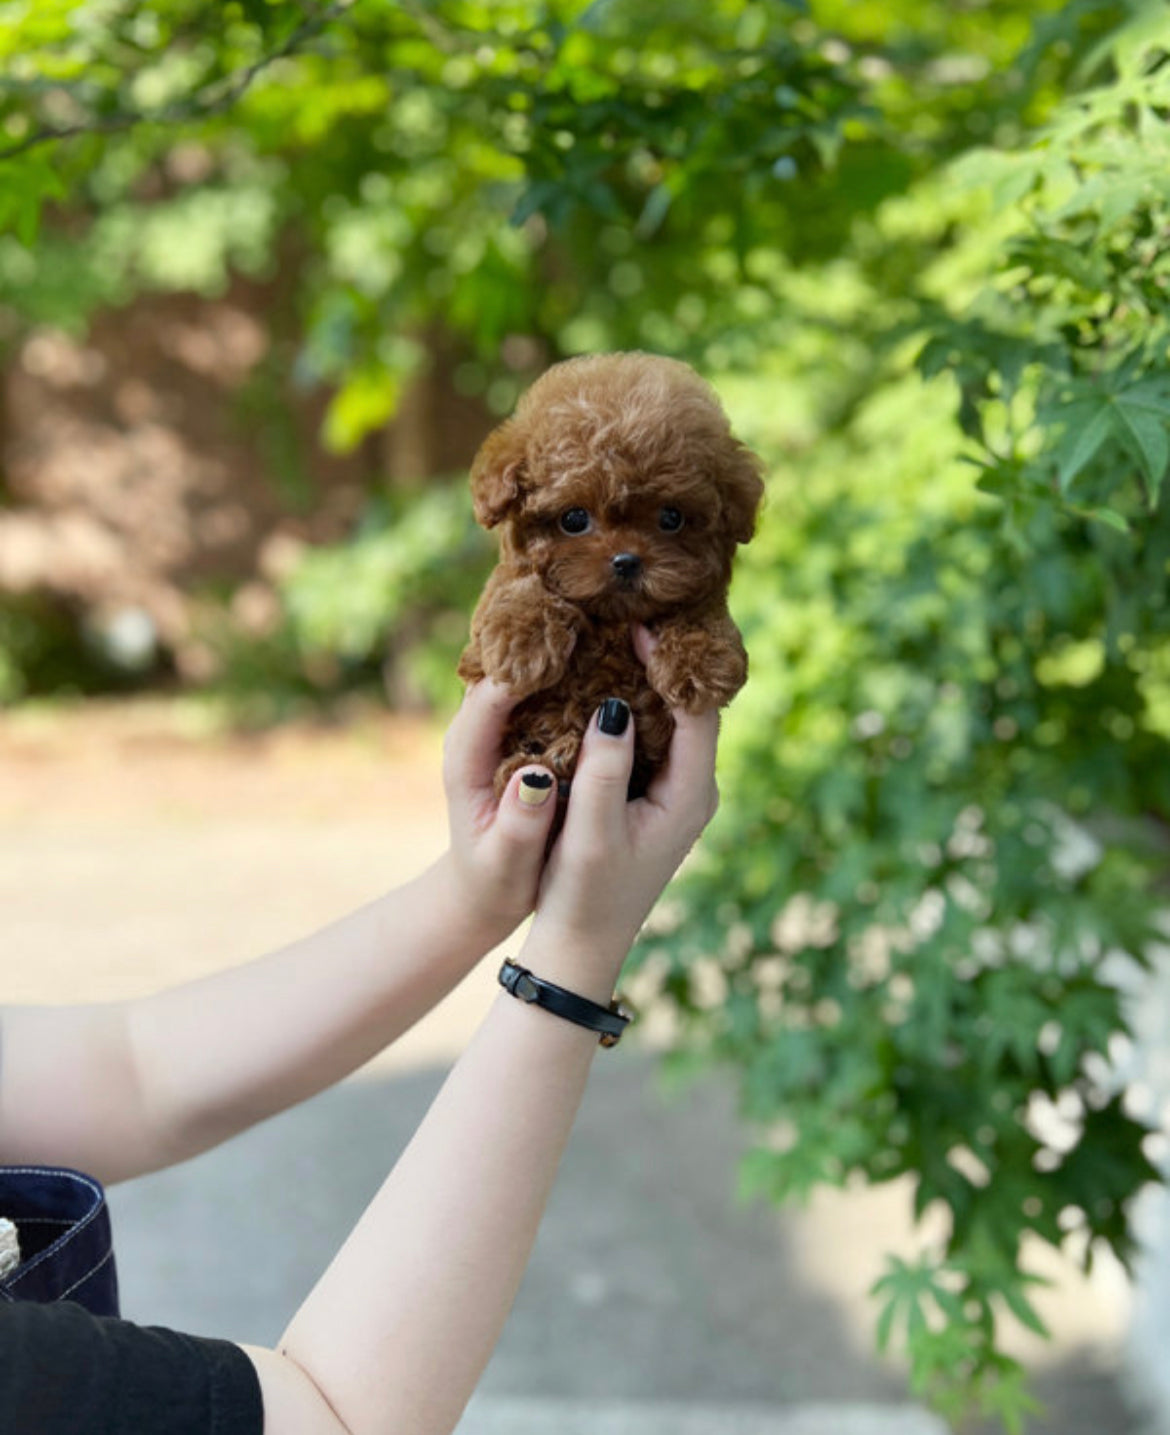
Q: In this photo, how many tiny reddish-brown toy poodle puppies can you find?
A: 1